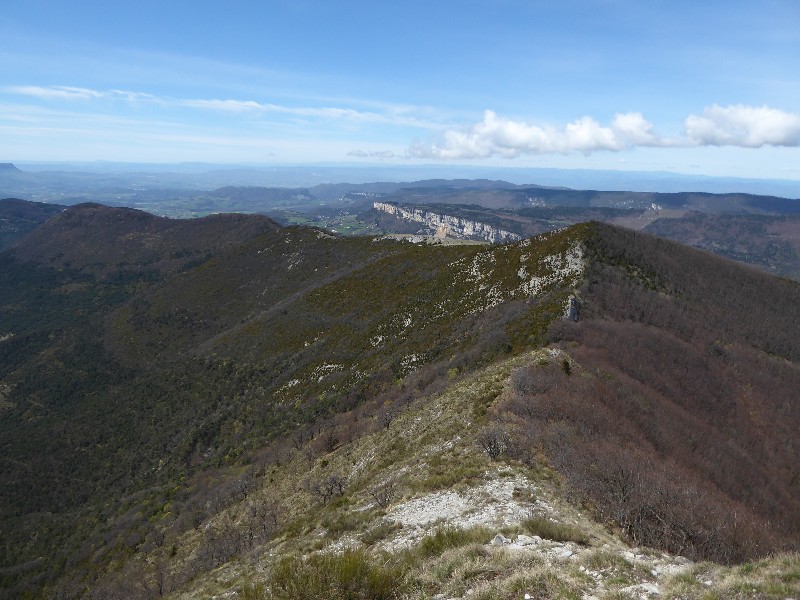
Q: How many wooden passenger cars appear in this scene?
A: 0